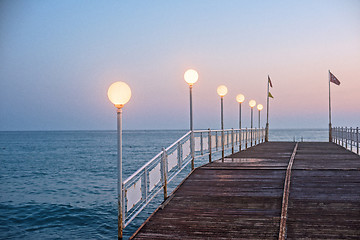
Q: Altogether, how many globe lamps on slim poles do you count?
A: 6